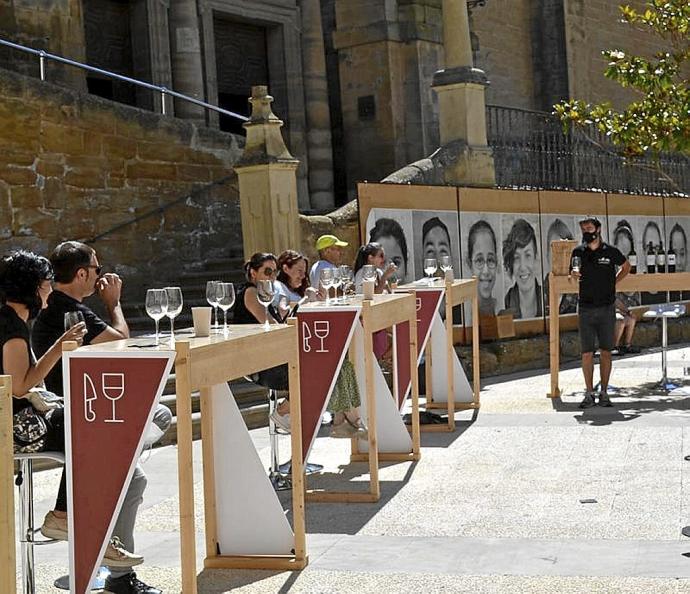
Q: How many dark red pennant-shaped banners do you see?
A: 3